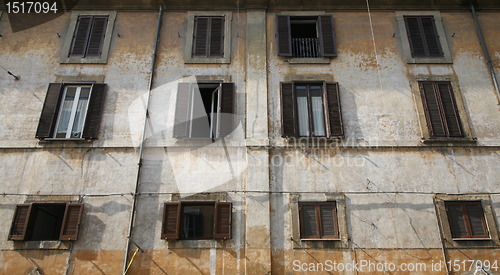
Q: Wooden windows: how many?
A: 12